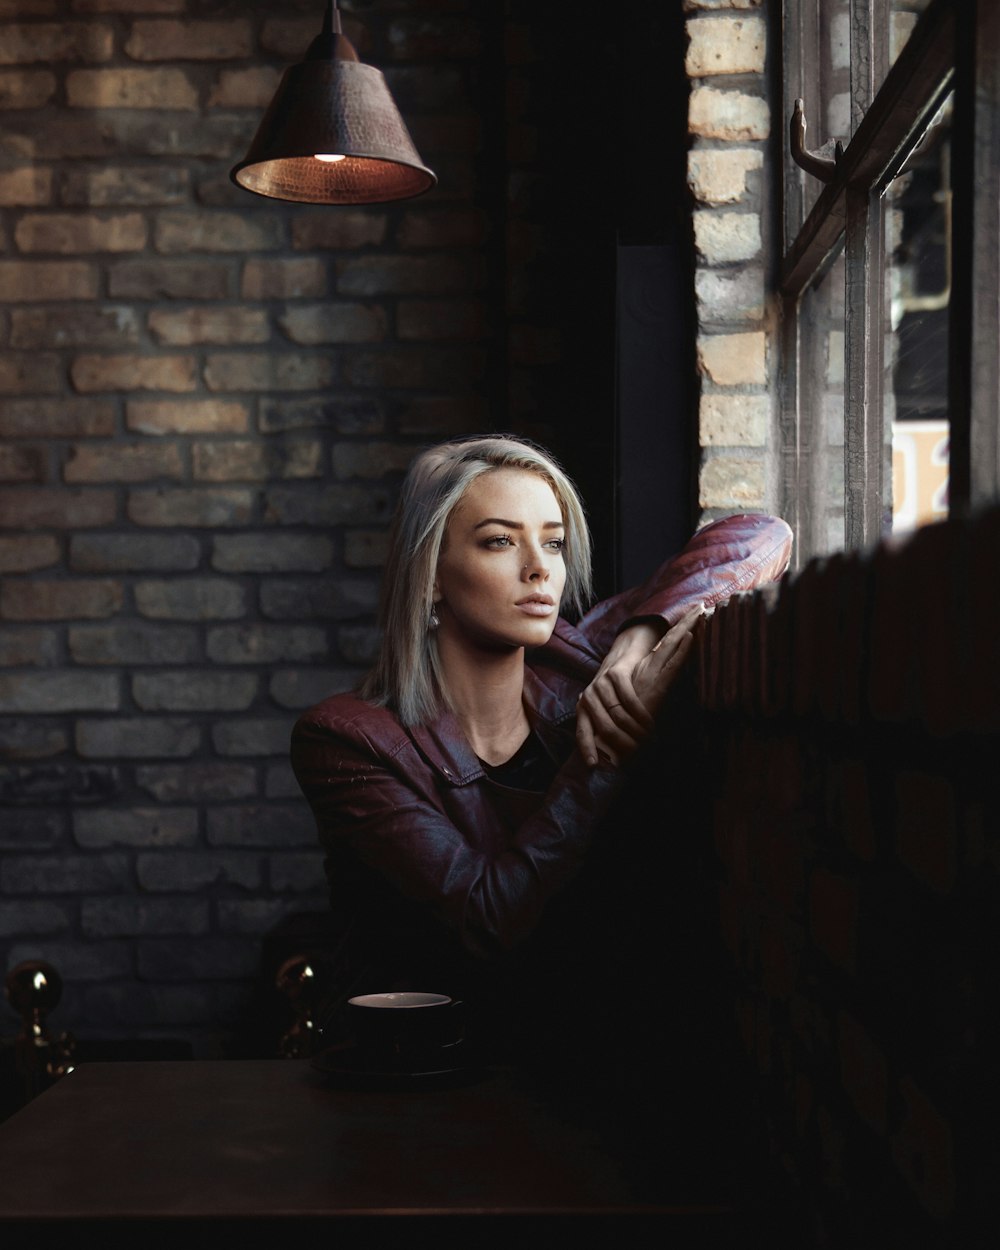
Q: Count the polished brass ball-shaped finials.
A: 2